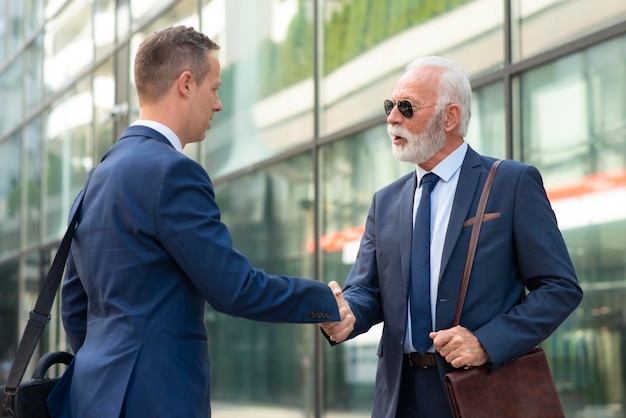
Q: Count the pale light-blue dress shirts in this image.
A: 1